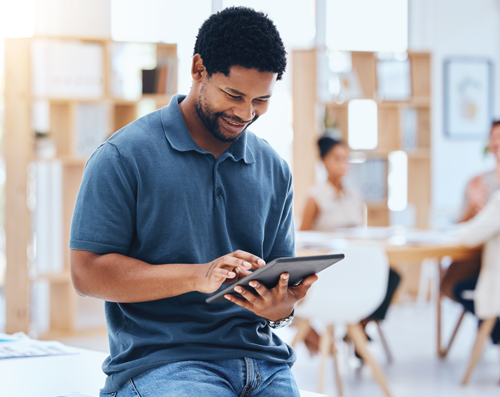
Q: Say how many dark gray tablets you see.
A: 1